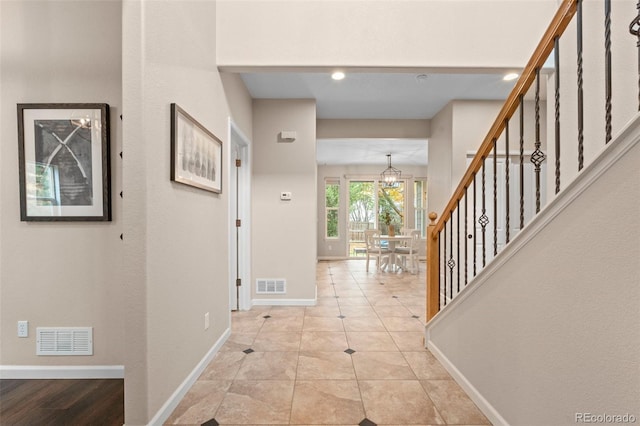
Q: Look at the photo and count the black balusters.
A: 15